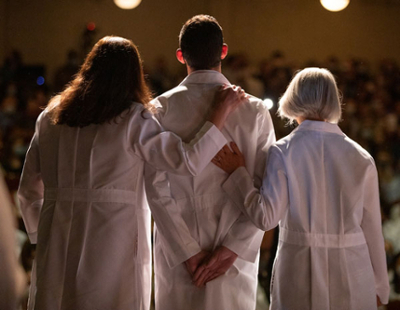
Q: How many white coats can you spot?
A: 3